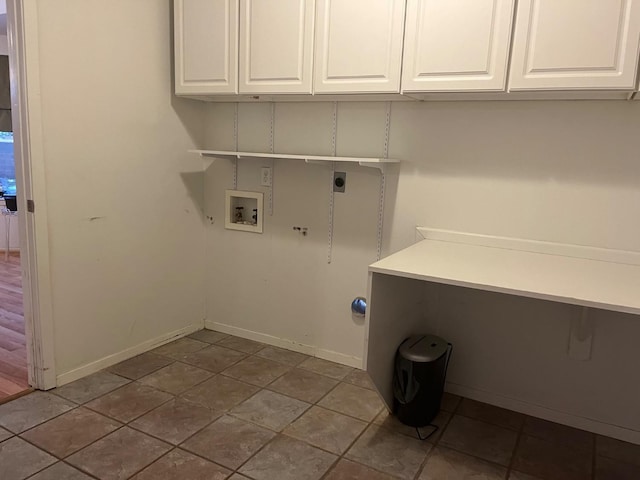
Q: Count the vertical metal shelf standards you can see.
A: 4